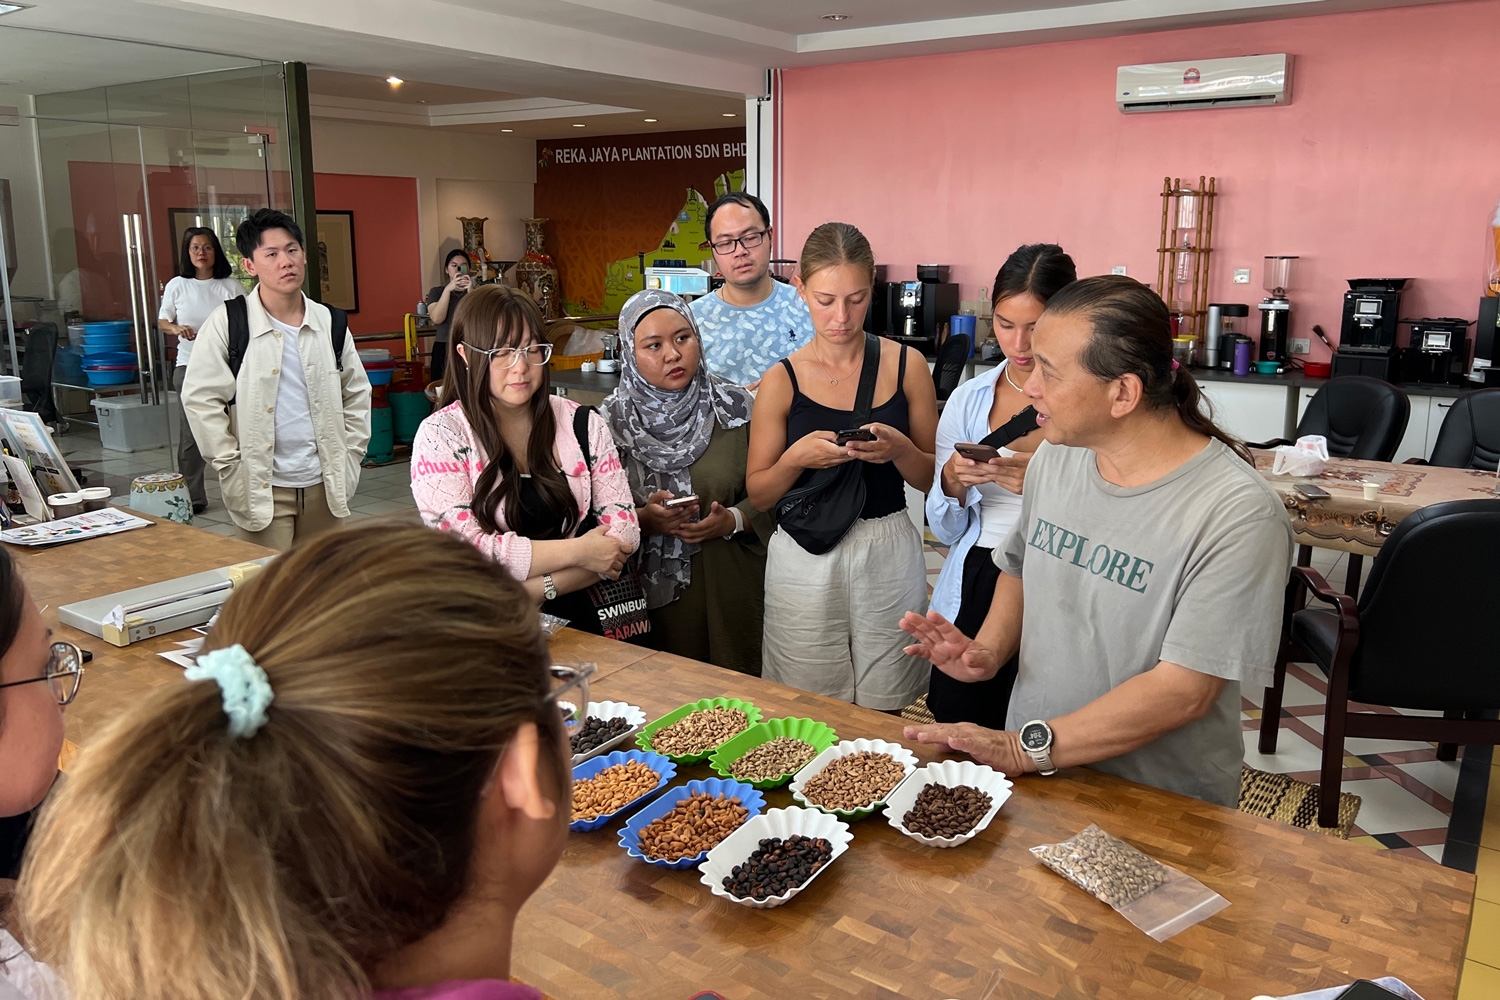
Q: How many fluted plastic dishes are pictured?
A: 8